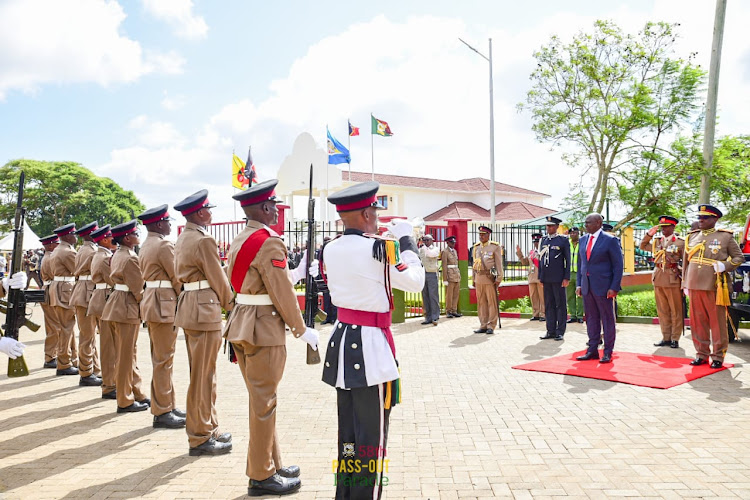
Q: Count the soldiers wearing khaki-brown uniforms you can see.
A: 13